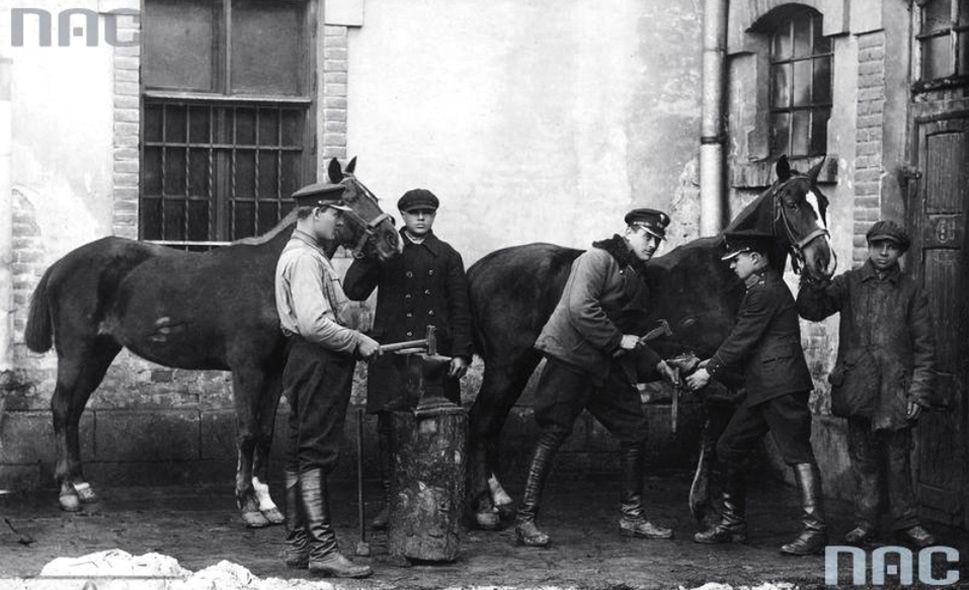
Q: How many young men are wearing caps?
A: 5